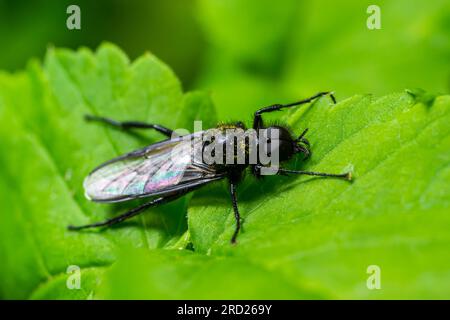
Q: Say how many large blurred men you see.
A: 0